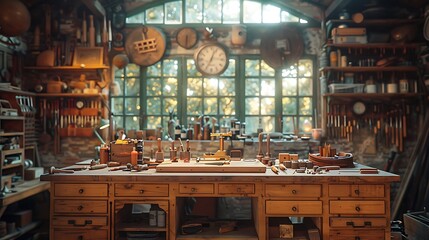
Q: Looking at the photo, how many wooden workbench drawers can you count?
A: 13